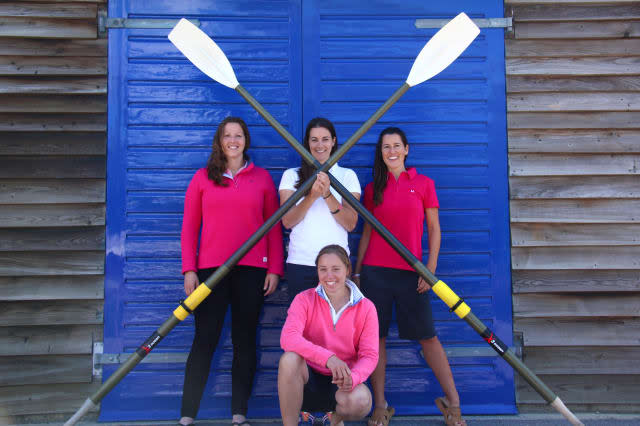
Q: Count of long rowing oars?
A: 2